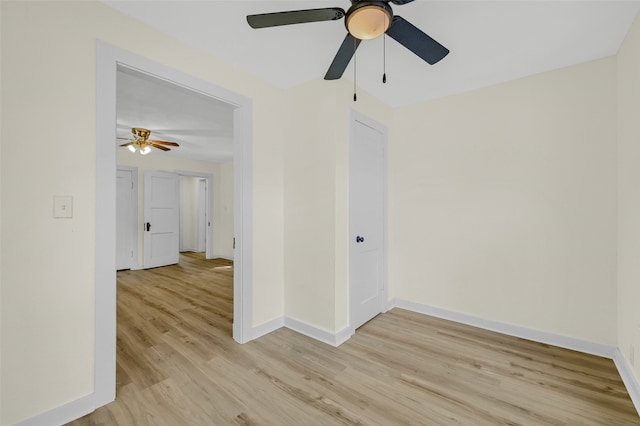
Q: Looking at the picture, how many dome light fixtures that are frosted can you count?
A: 1